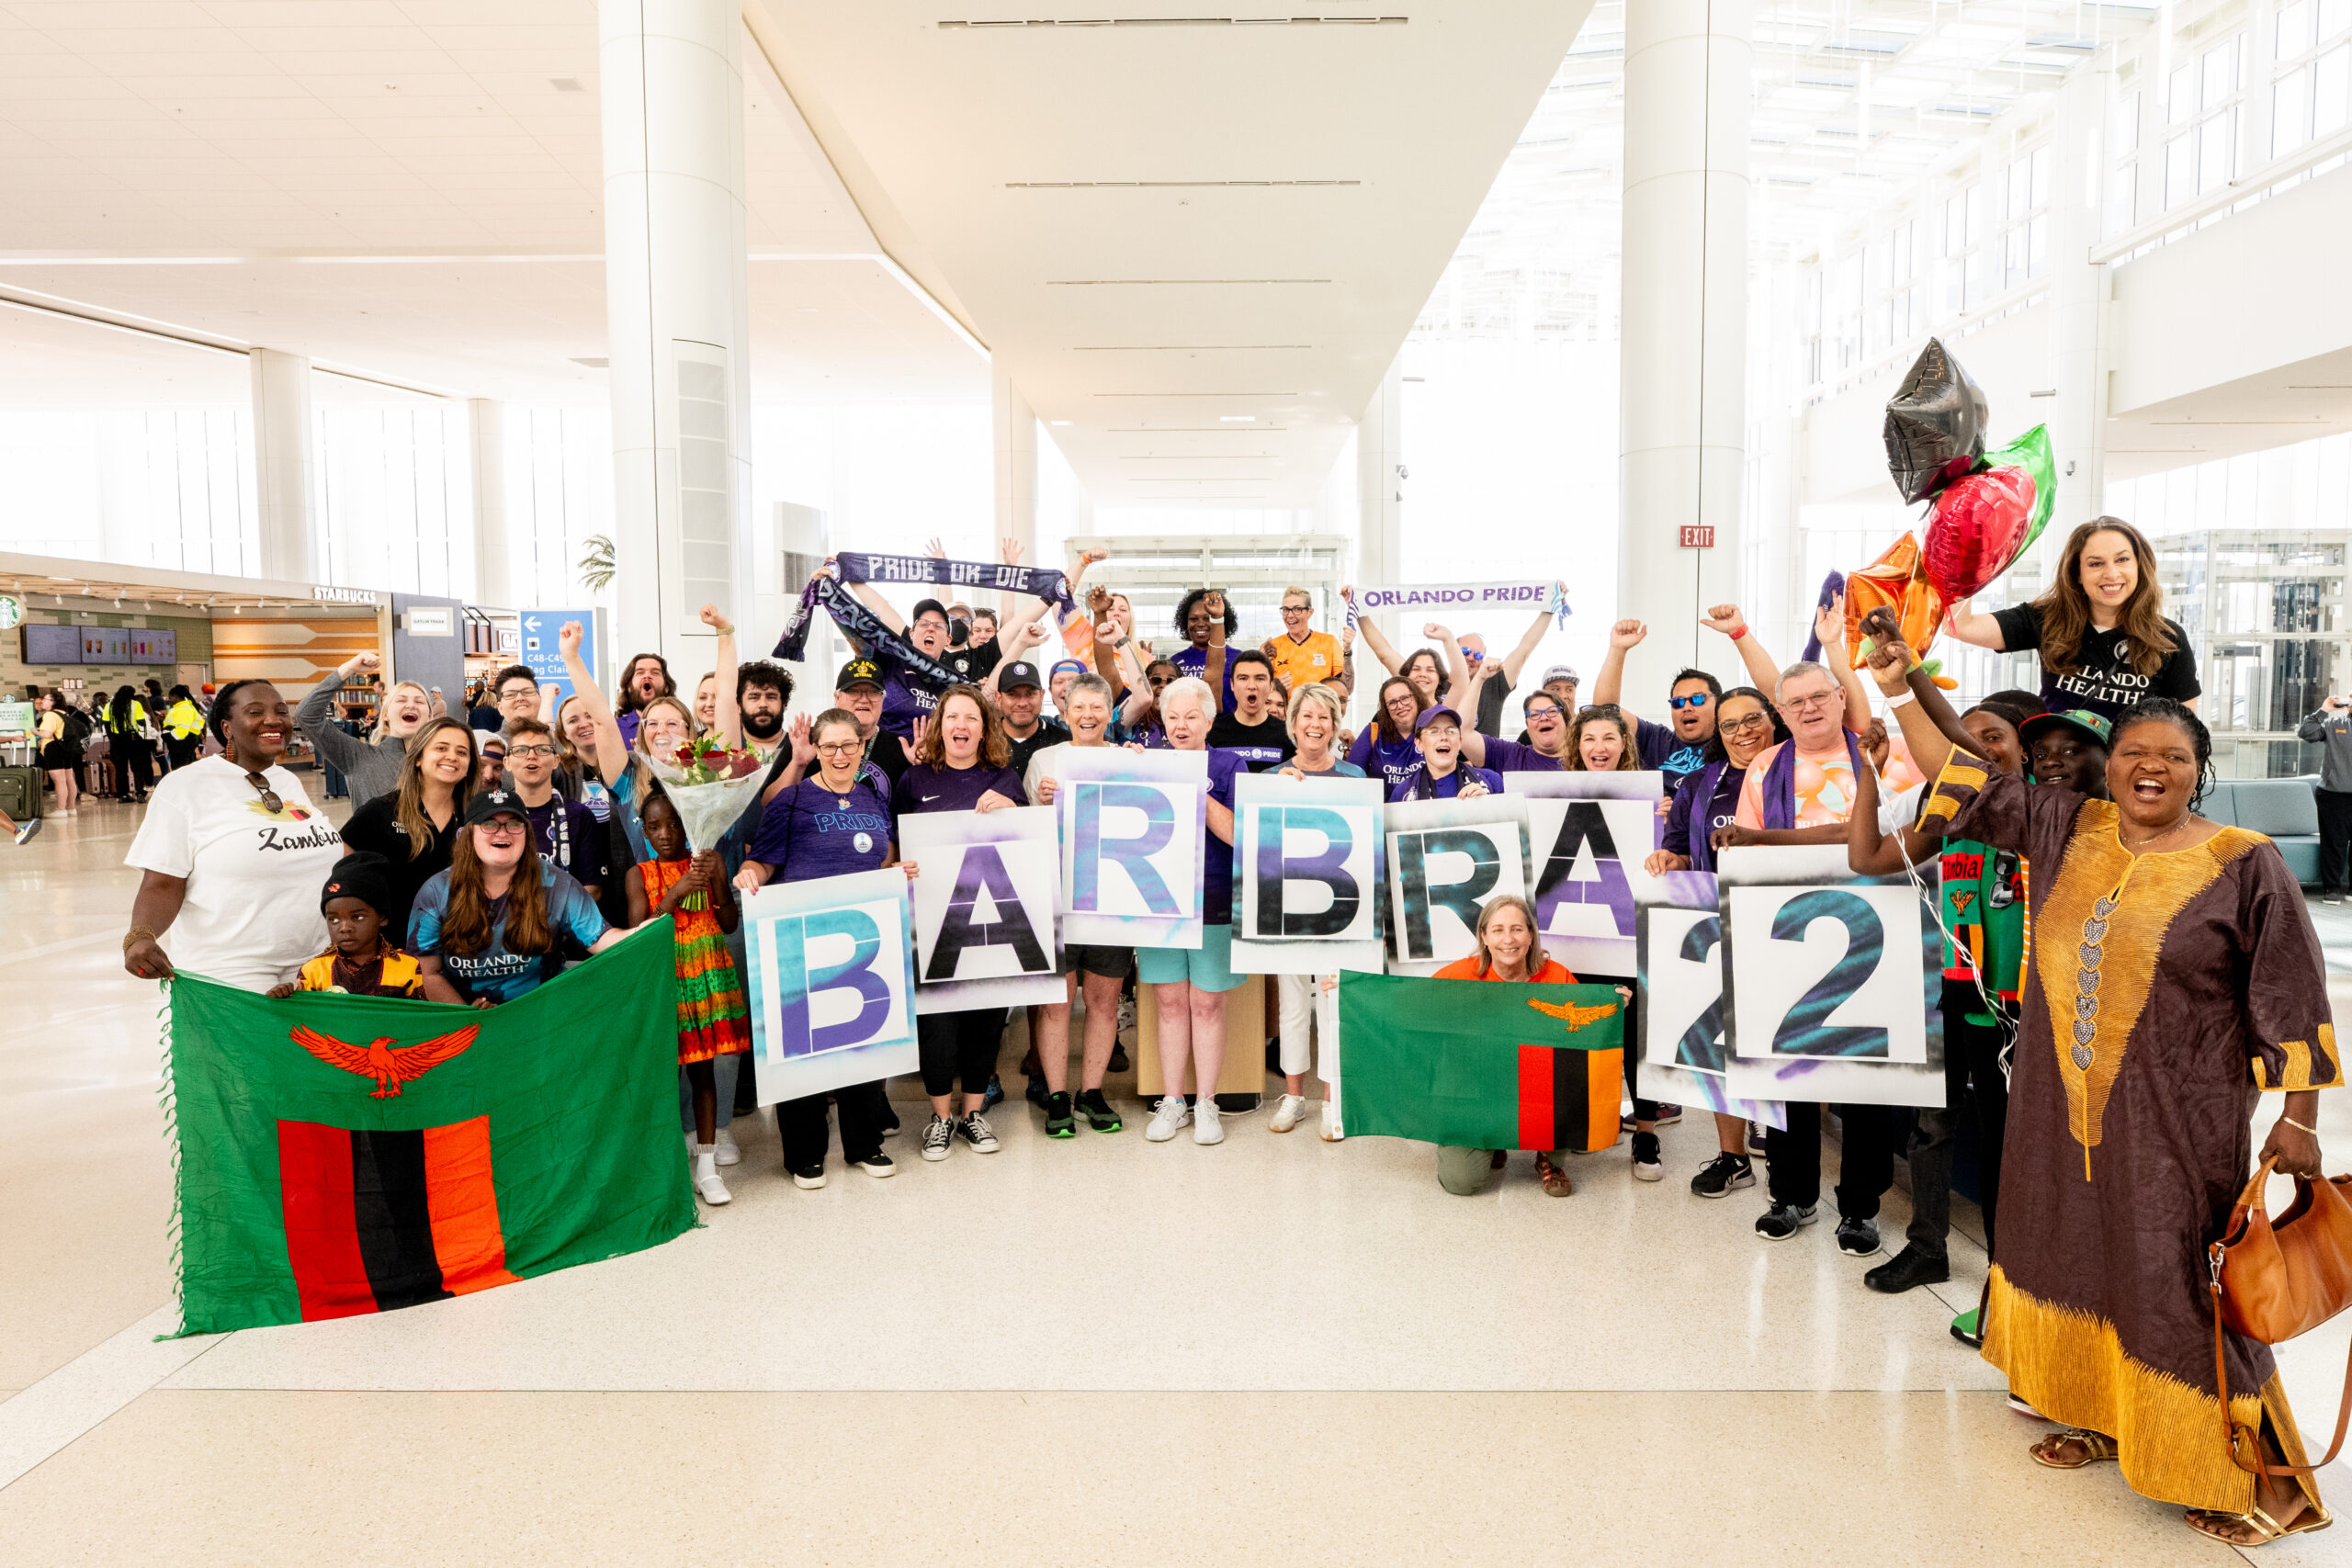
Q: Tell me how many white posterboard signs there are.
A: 8